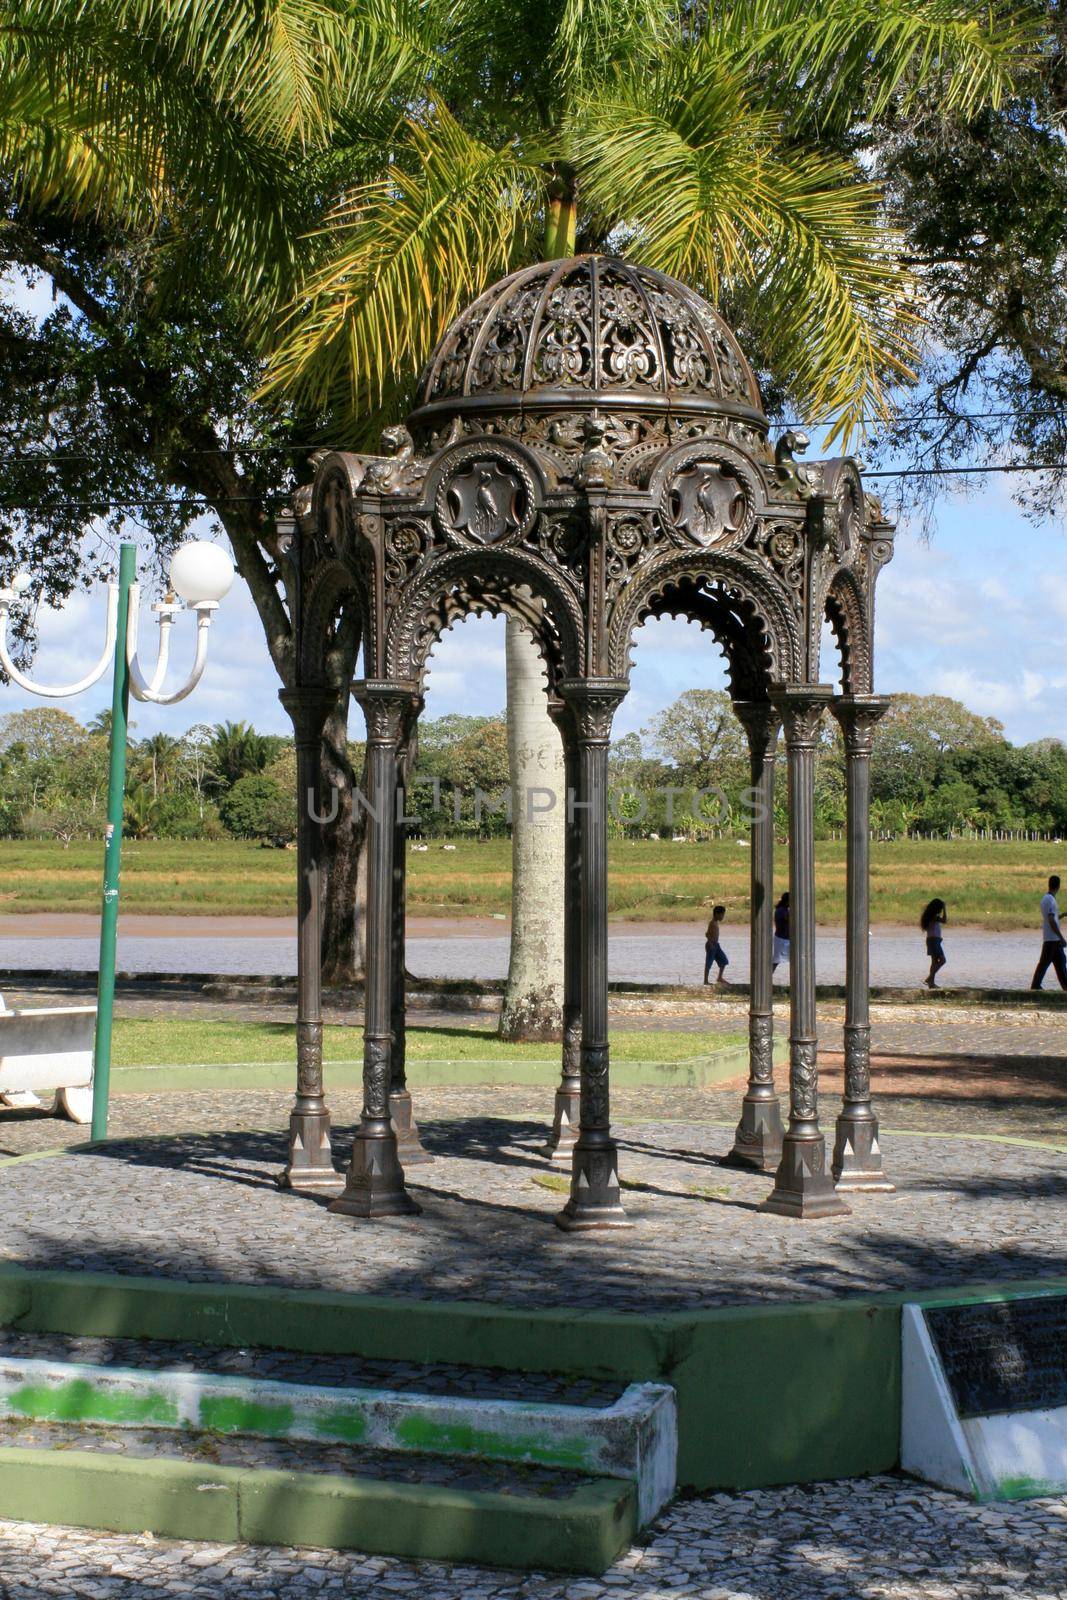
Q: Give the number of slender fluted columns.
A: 8